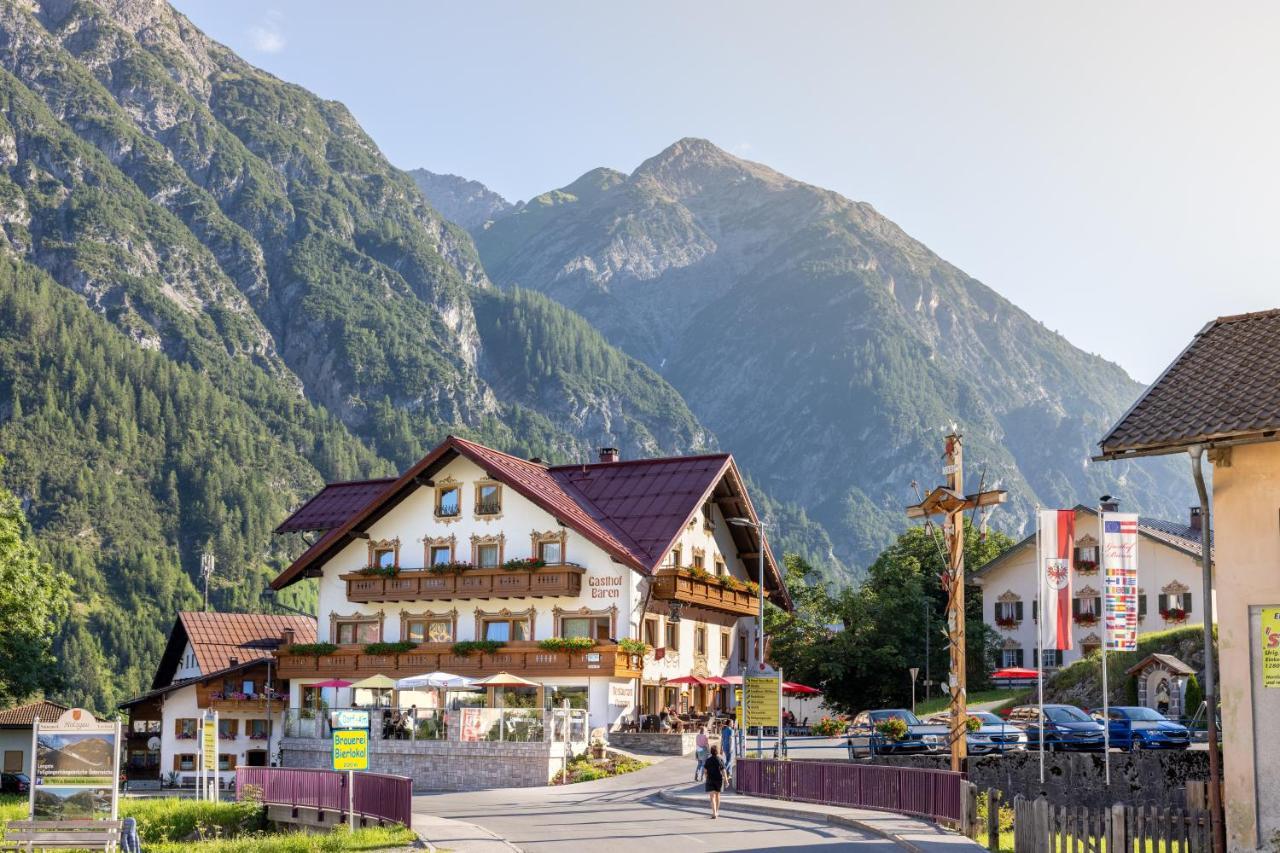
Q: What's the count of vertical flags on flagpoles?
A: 2